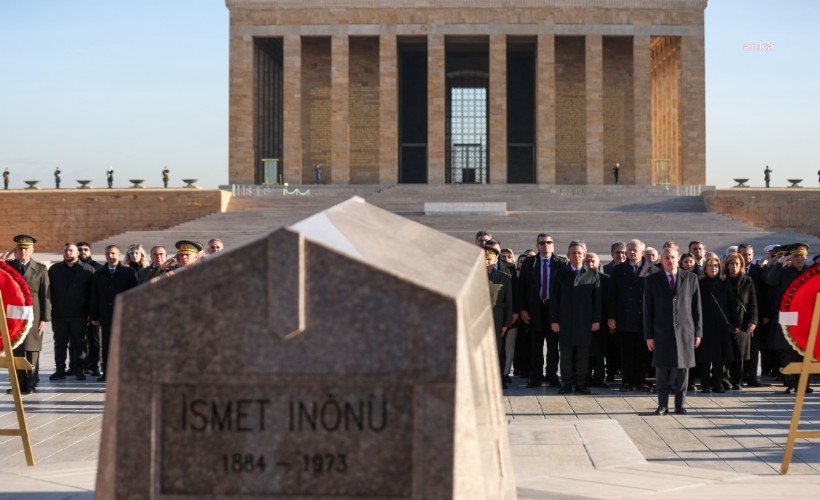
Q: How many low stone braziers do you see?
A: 6